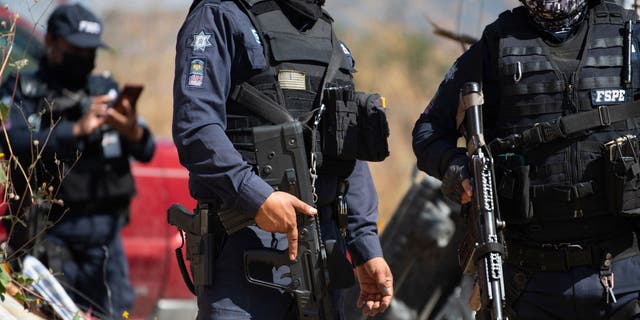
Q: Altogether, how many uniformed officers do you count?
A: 3